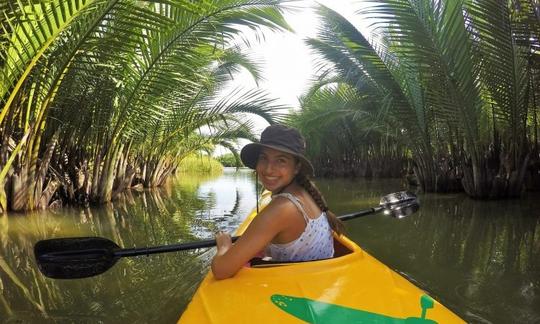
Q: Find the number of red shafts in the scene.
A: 0